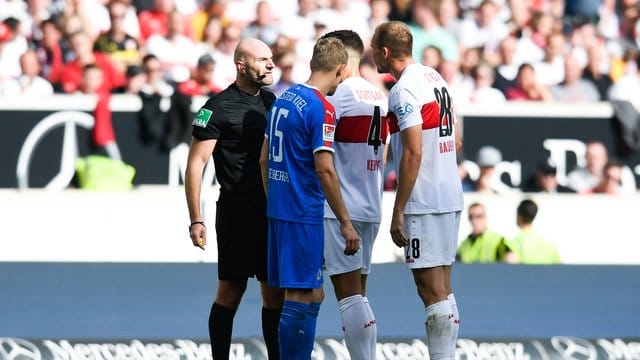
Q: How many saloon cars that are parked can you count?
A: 0